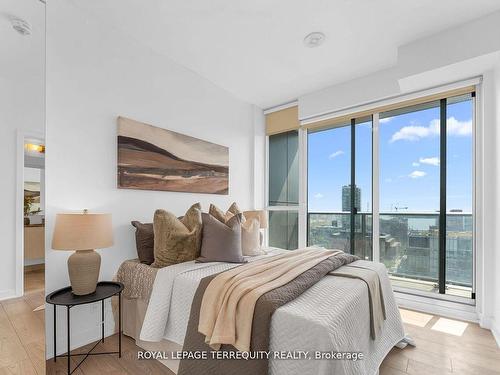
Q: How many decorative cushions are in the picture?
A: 5